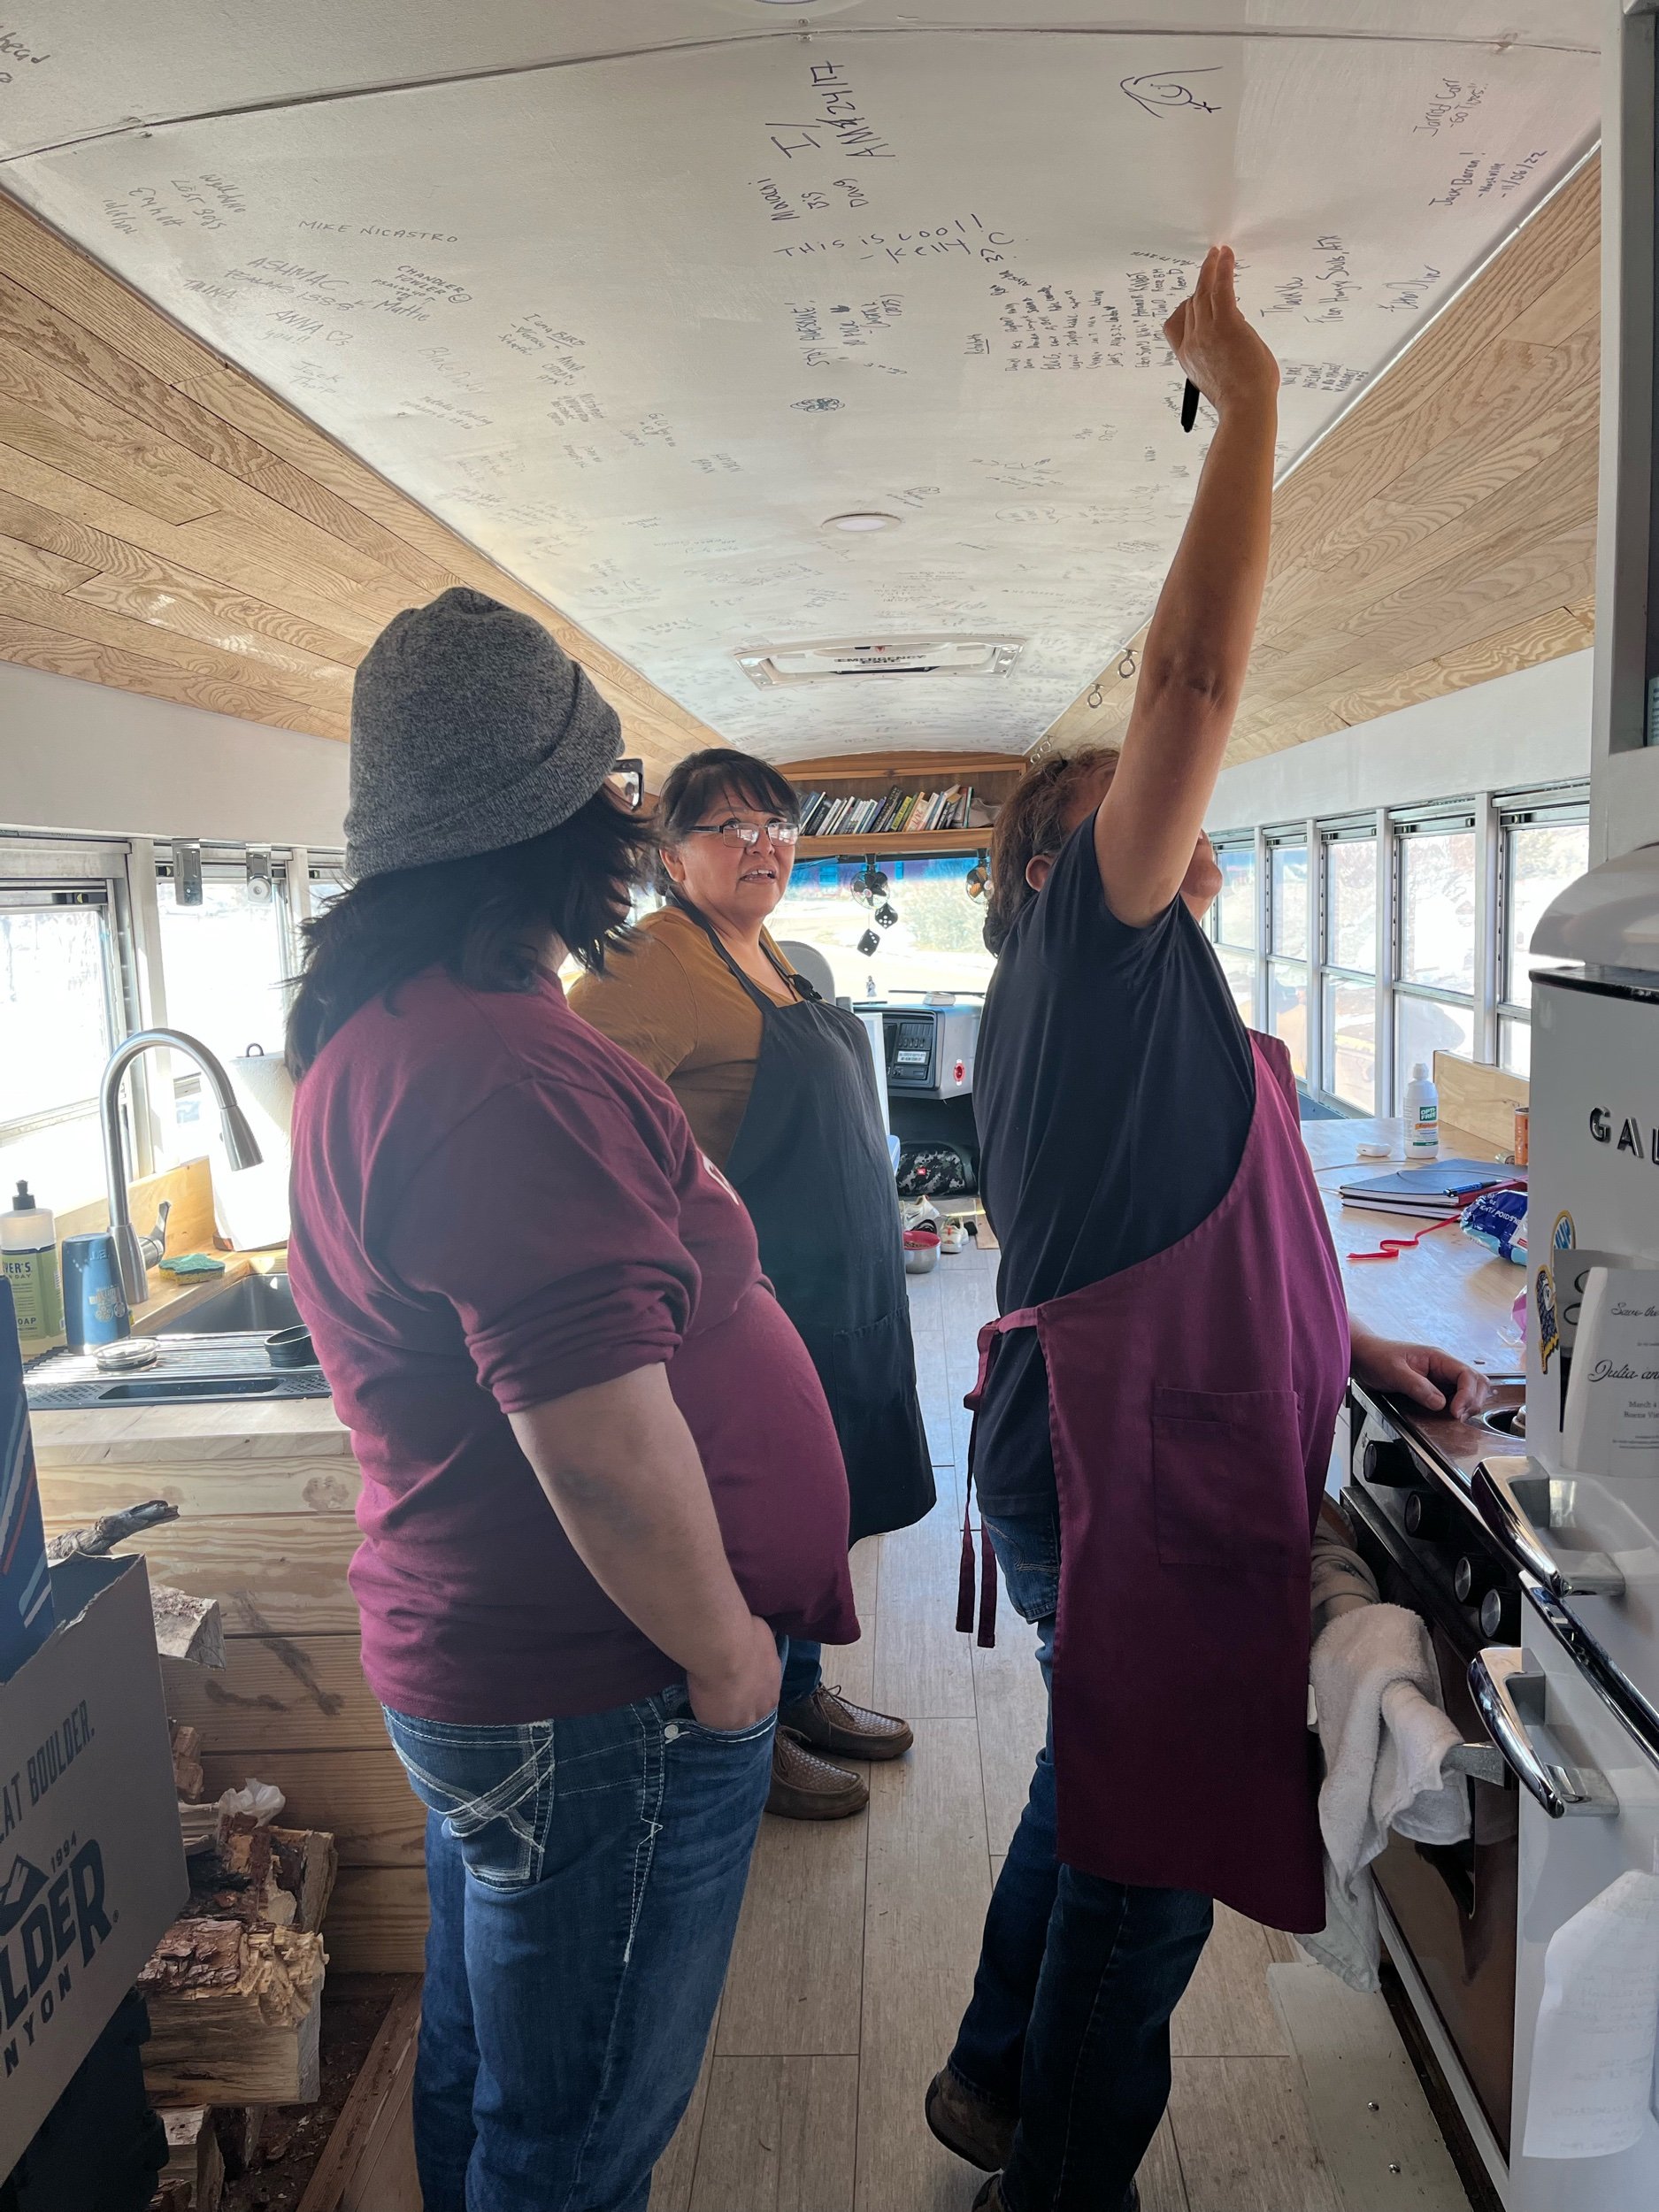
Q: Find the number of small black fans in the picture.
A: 2